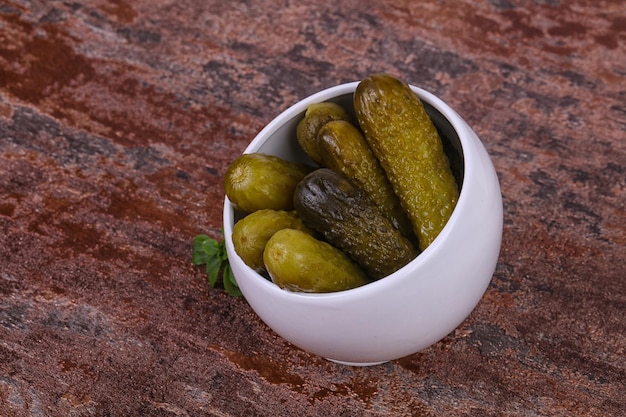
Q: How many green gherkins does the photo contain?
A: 7